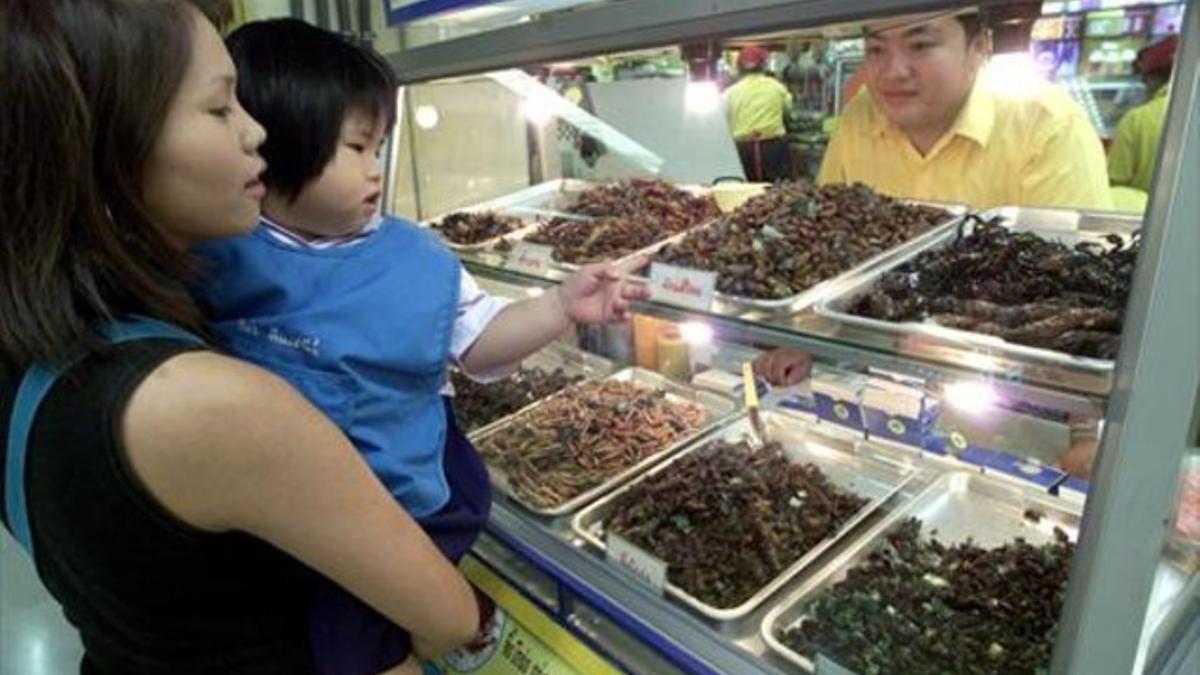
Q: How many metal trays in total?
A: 8